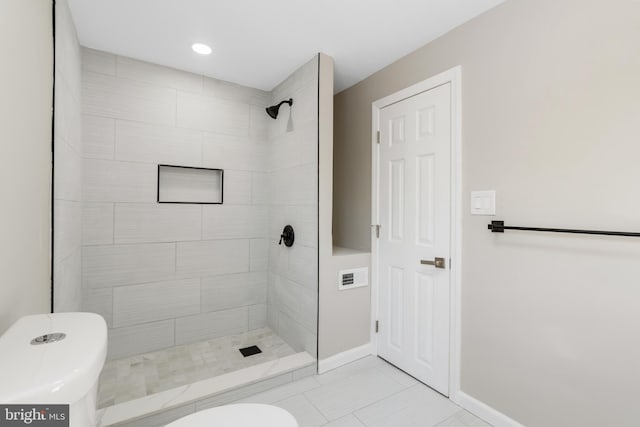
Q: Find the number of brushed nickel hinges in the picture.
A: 3